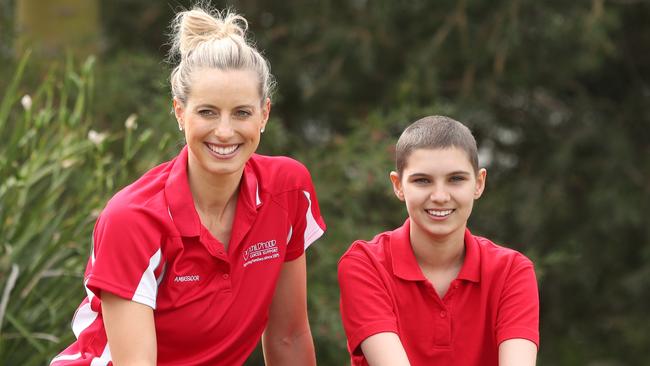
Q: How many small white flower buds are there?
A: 3